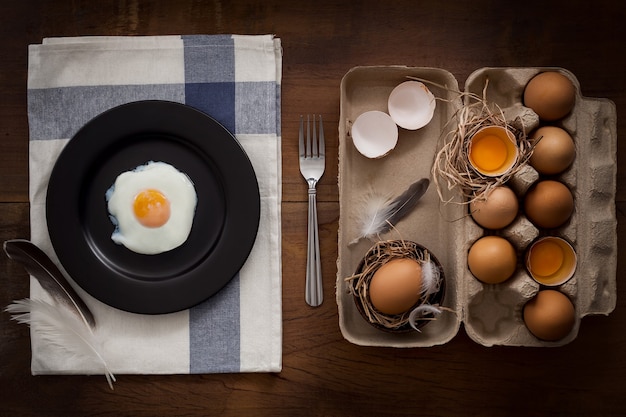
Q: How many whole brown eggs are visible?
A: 7